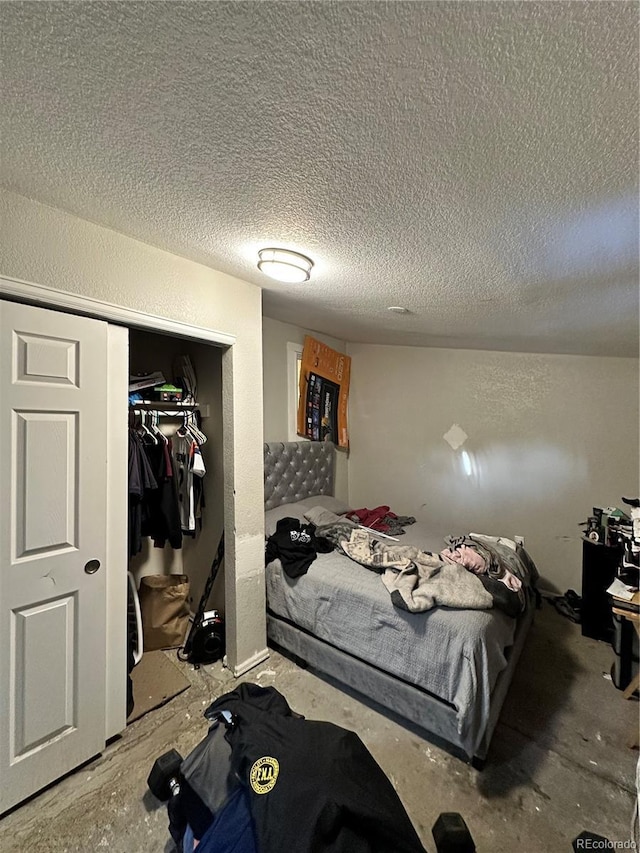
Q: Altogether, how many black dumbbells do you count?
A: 3